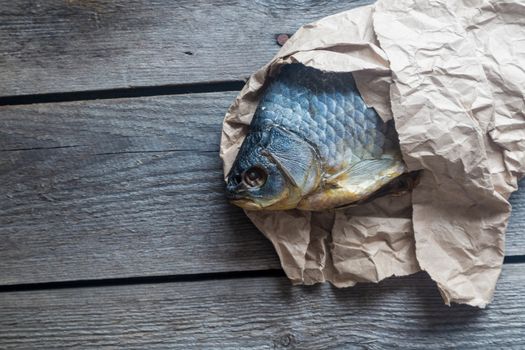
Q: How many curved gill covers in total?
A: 1